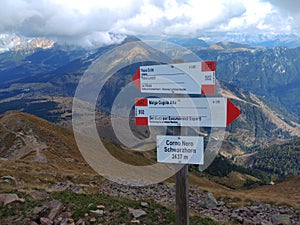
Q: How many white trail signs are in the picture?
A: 3